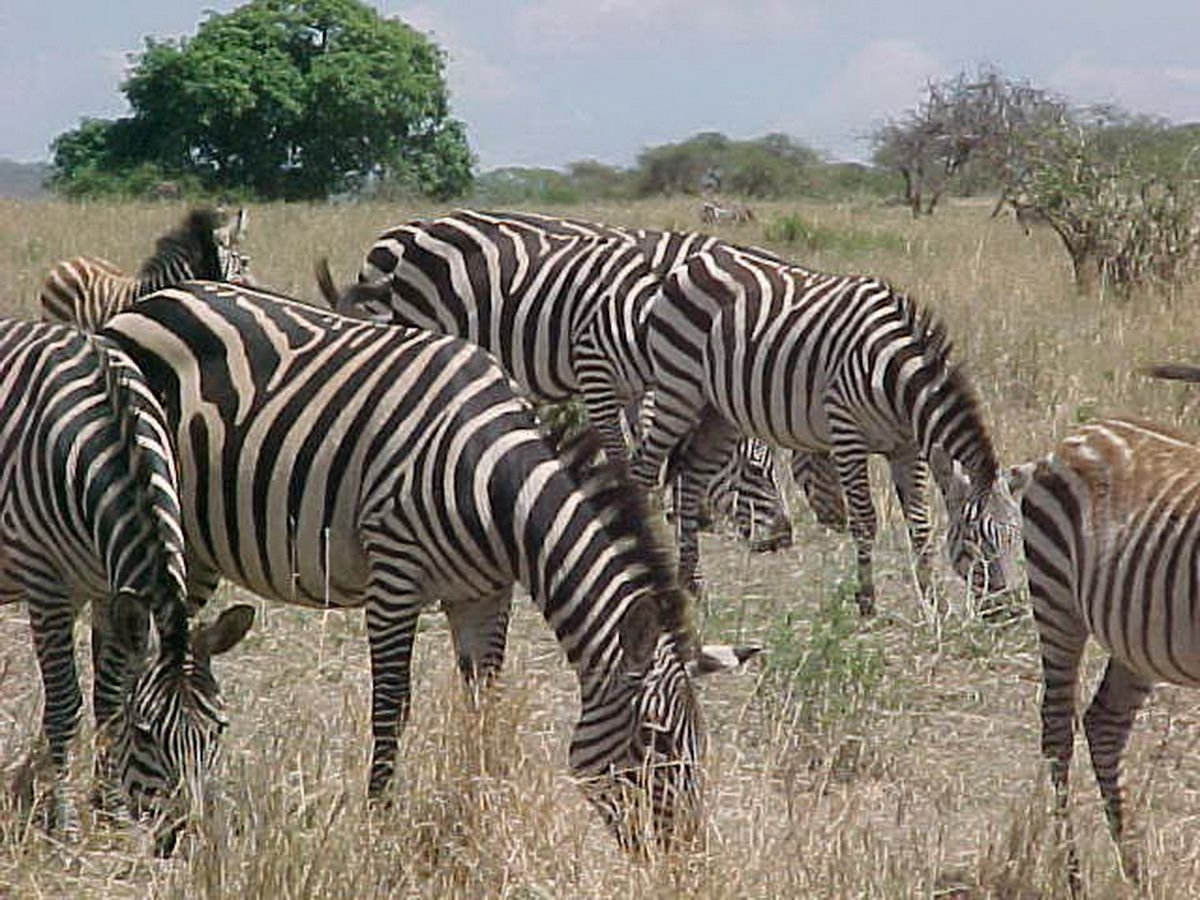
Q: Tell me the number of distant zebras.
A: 1